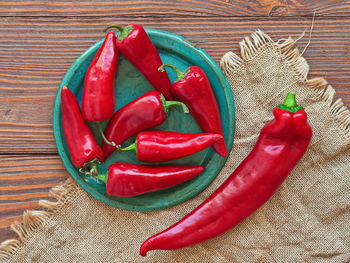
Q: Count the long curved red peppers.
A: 1